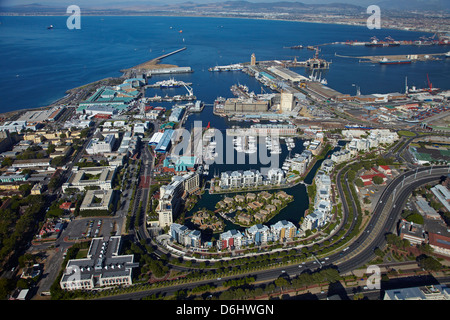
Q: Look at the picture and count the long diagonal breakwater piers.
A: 1